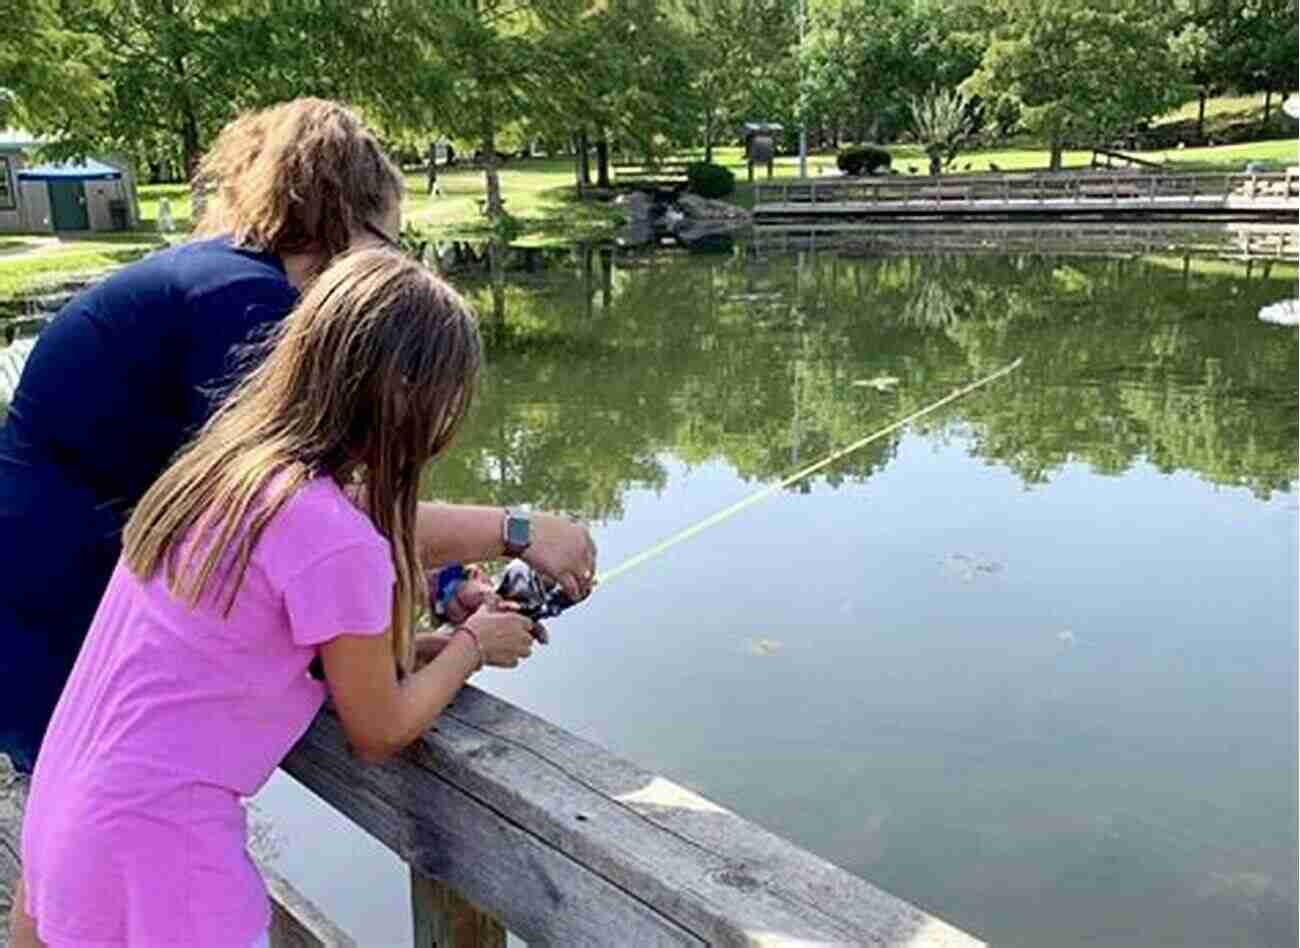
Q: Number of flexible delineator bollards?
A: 0